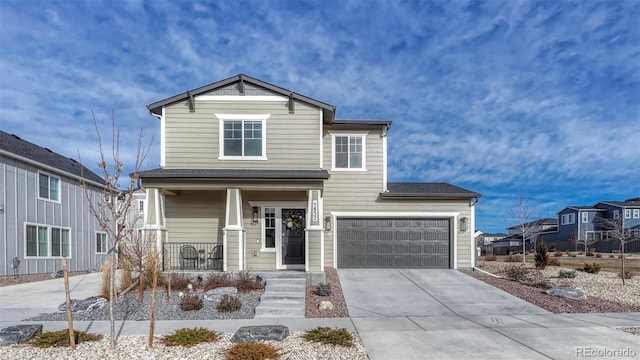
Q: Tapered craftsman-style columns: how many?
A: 3